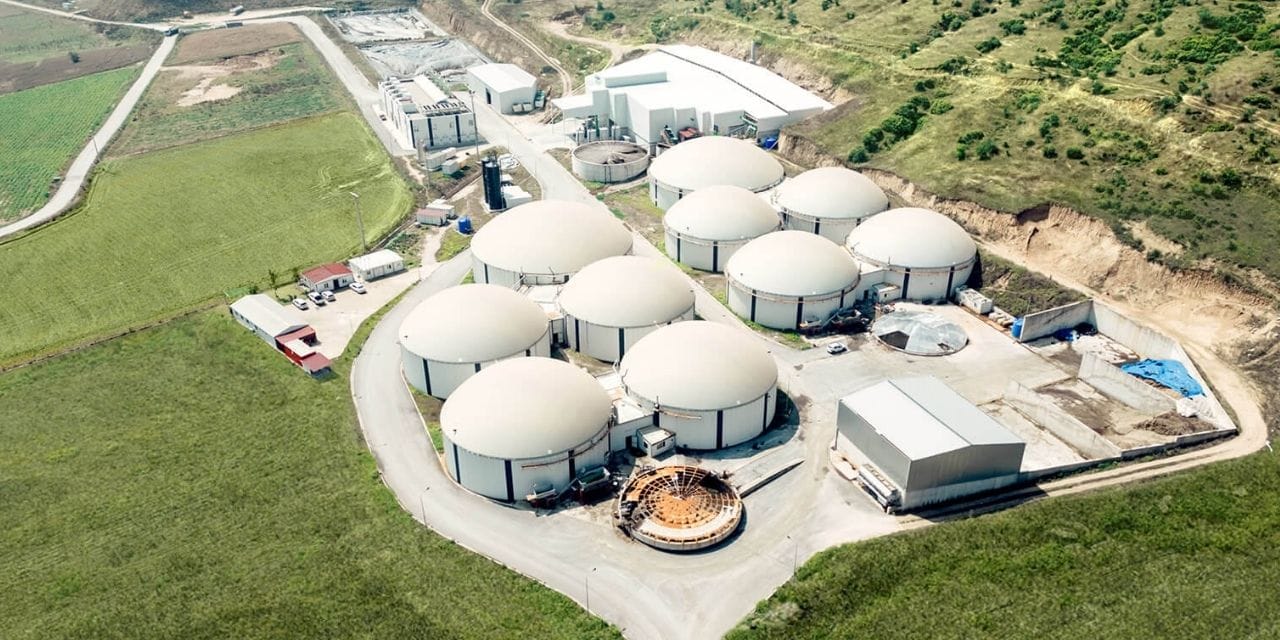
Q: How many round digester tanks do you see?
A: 10